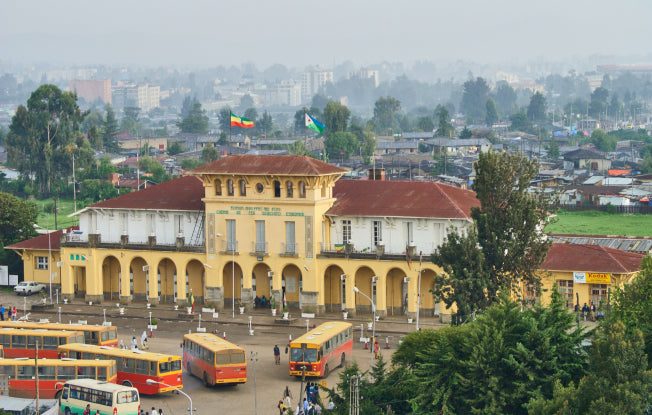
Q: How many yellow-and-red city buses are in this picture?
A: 6